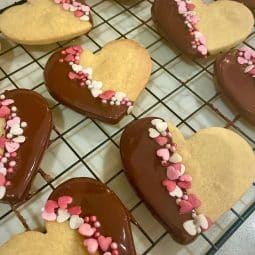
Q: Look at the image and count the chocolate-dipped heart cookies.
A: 7